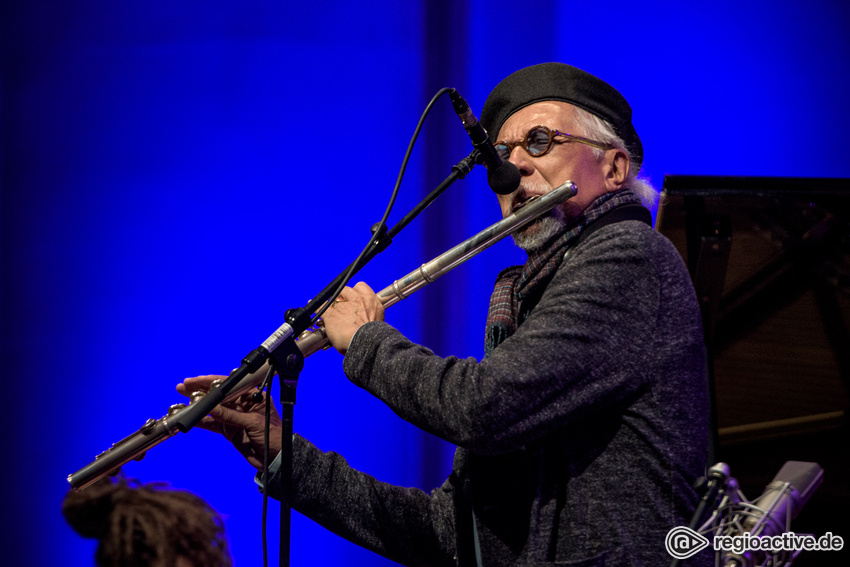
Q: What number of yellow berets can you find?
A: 0